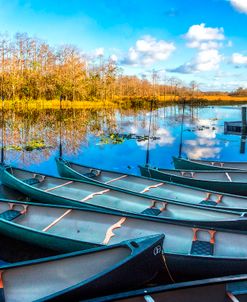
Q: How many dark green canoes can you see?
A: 7